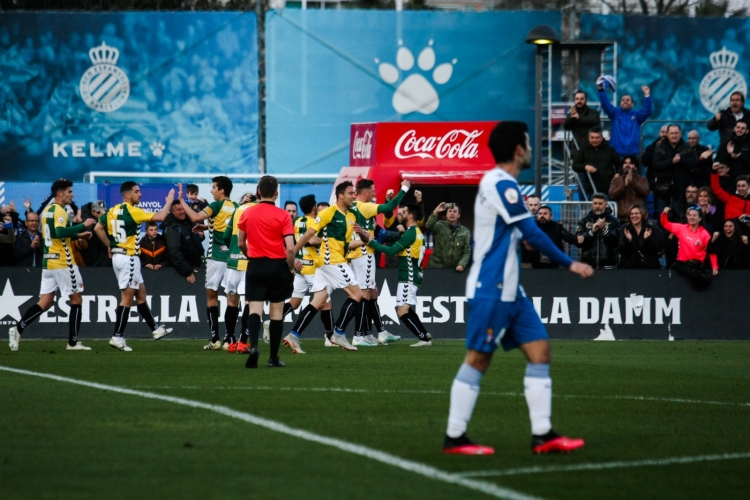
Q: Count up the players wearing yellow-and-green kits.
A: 8